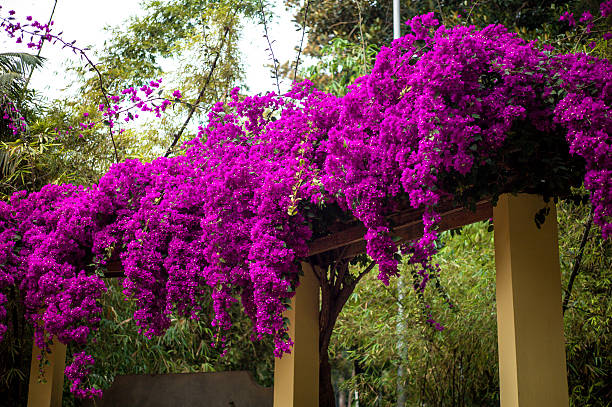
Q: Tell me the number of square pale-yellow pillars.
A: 3